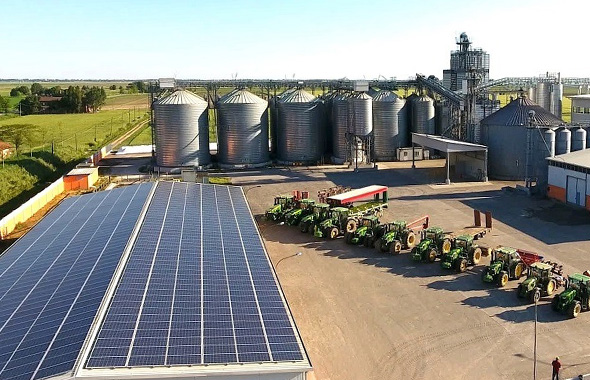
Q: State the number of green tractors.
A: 11